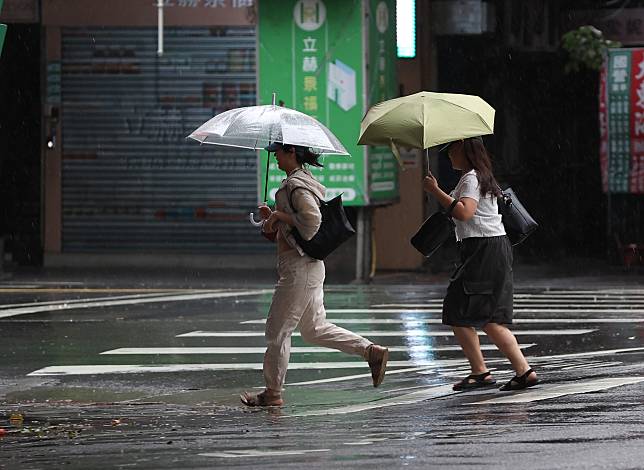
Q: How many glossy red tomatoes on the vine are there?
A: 0